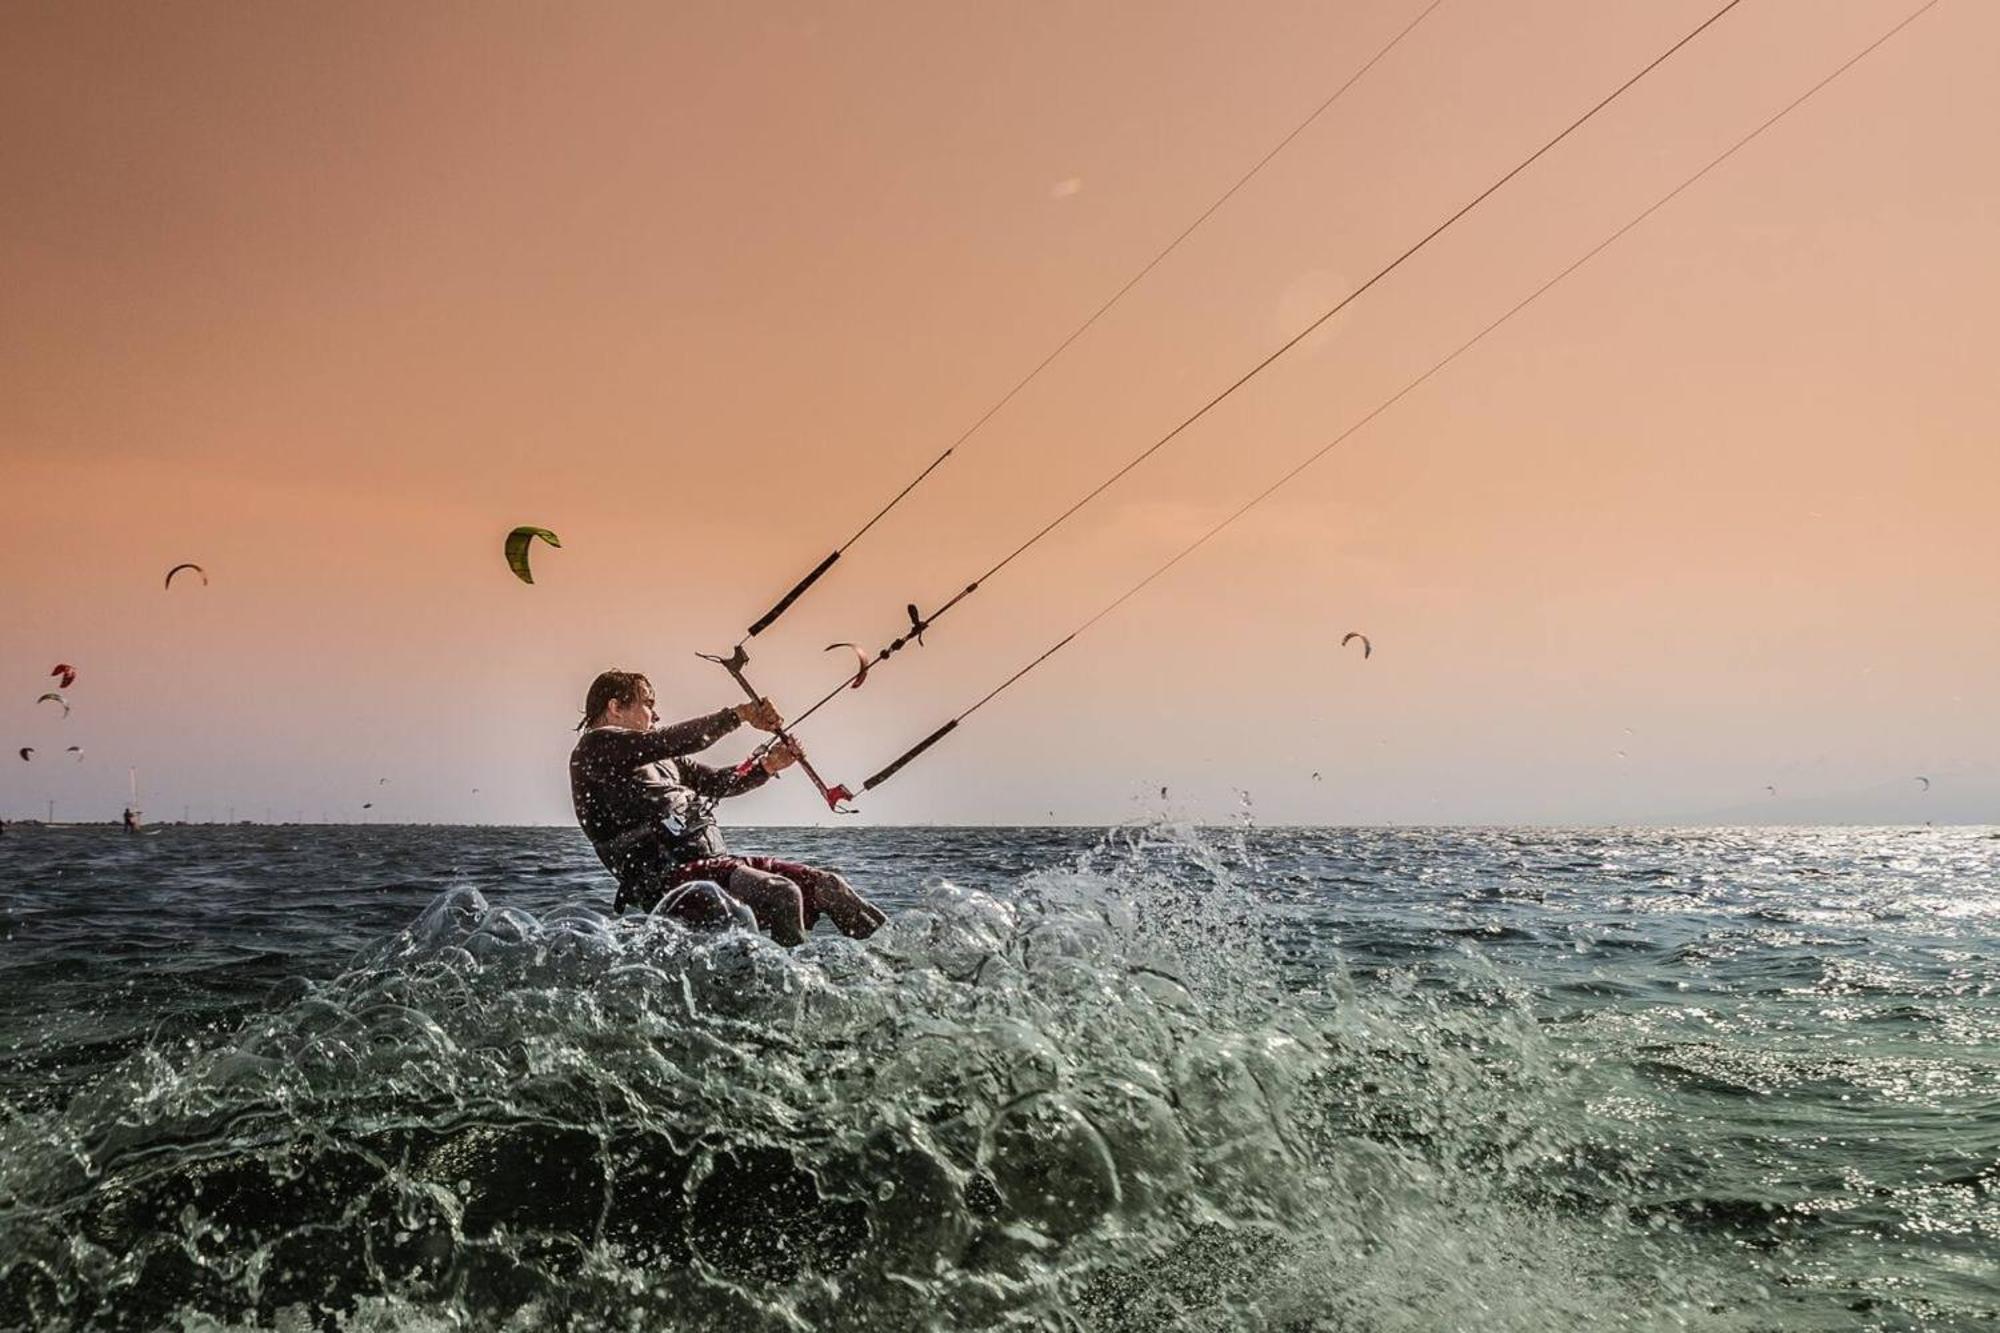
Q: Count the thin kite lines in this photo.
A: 3